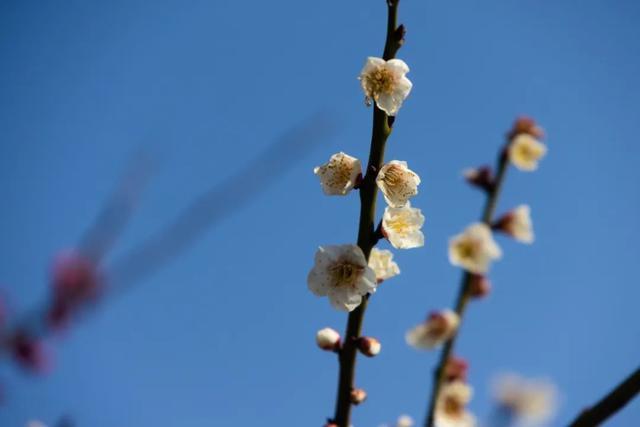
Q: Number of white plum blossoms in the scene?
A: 12